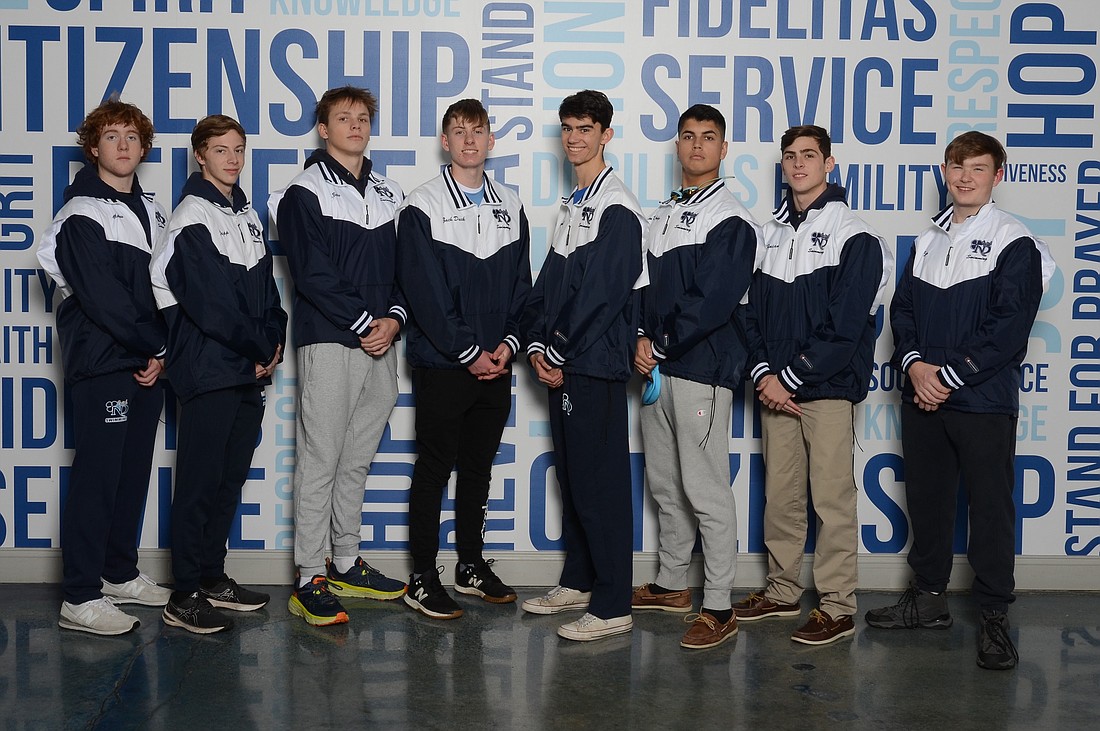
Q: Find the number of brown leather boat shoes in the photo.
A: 4